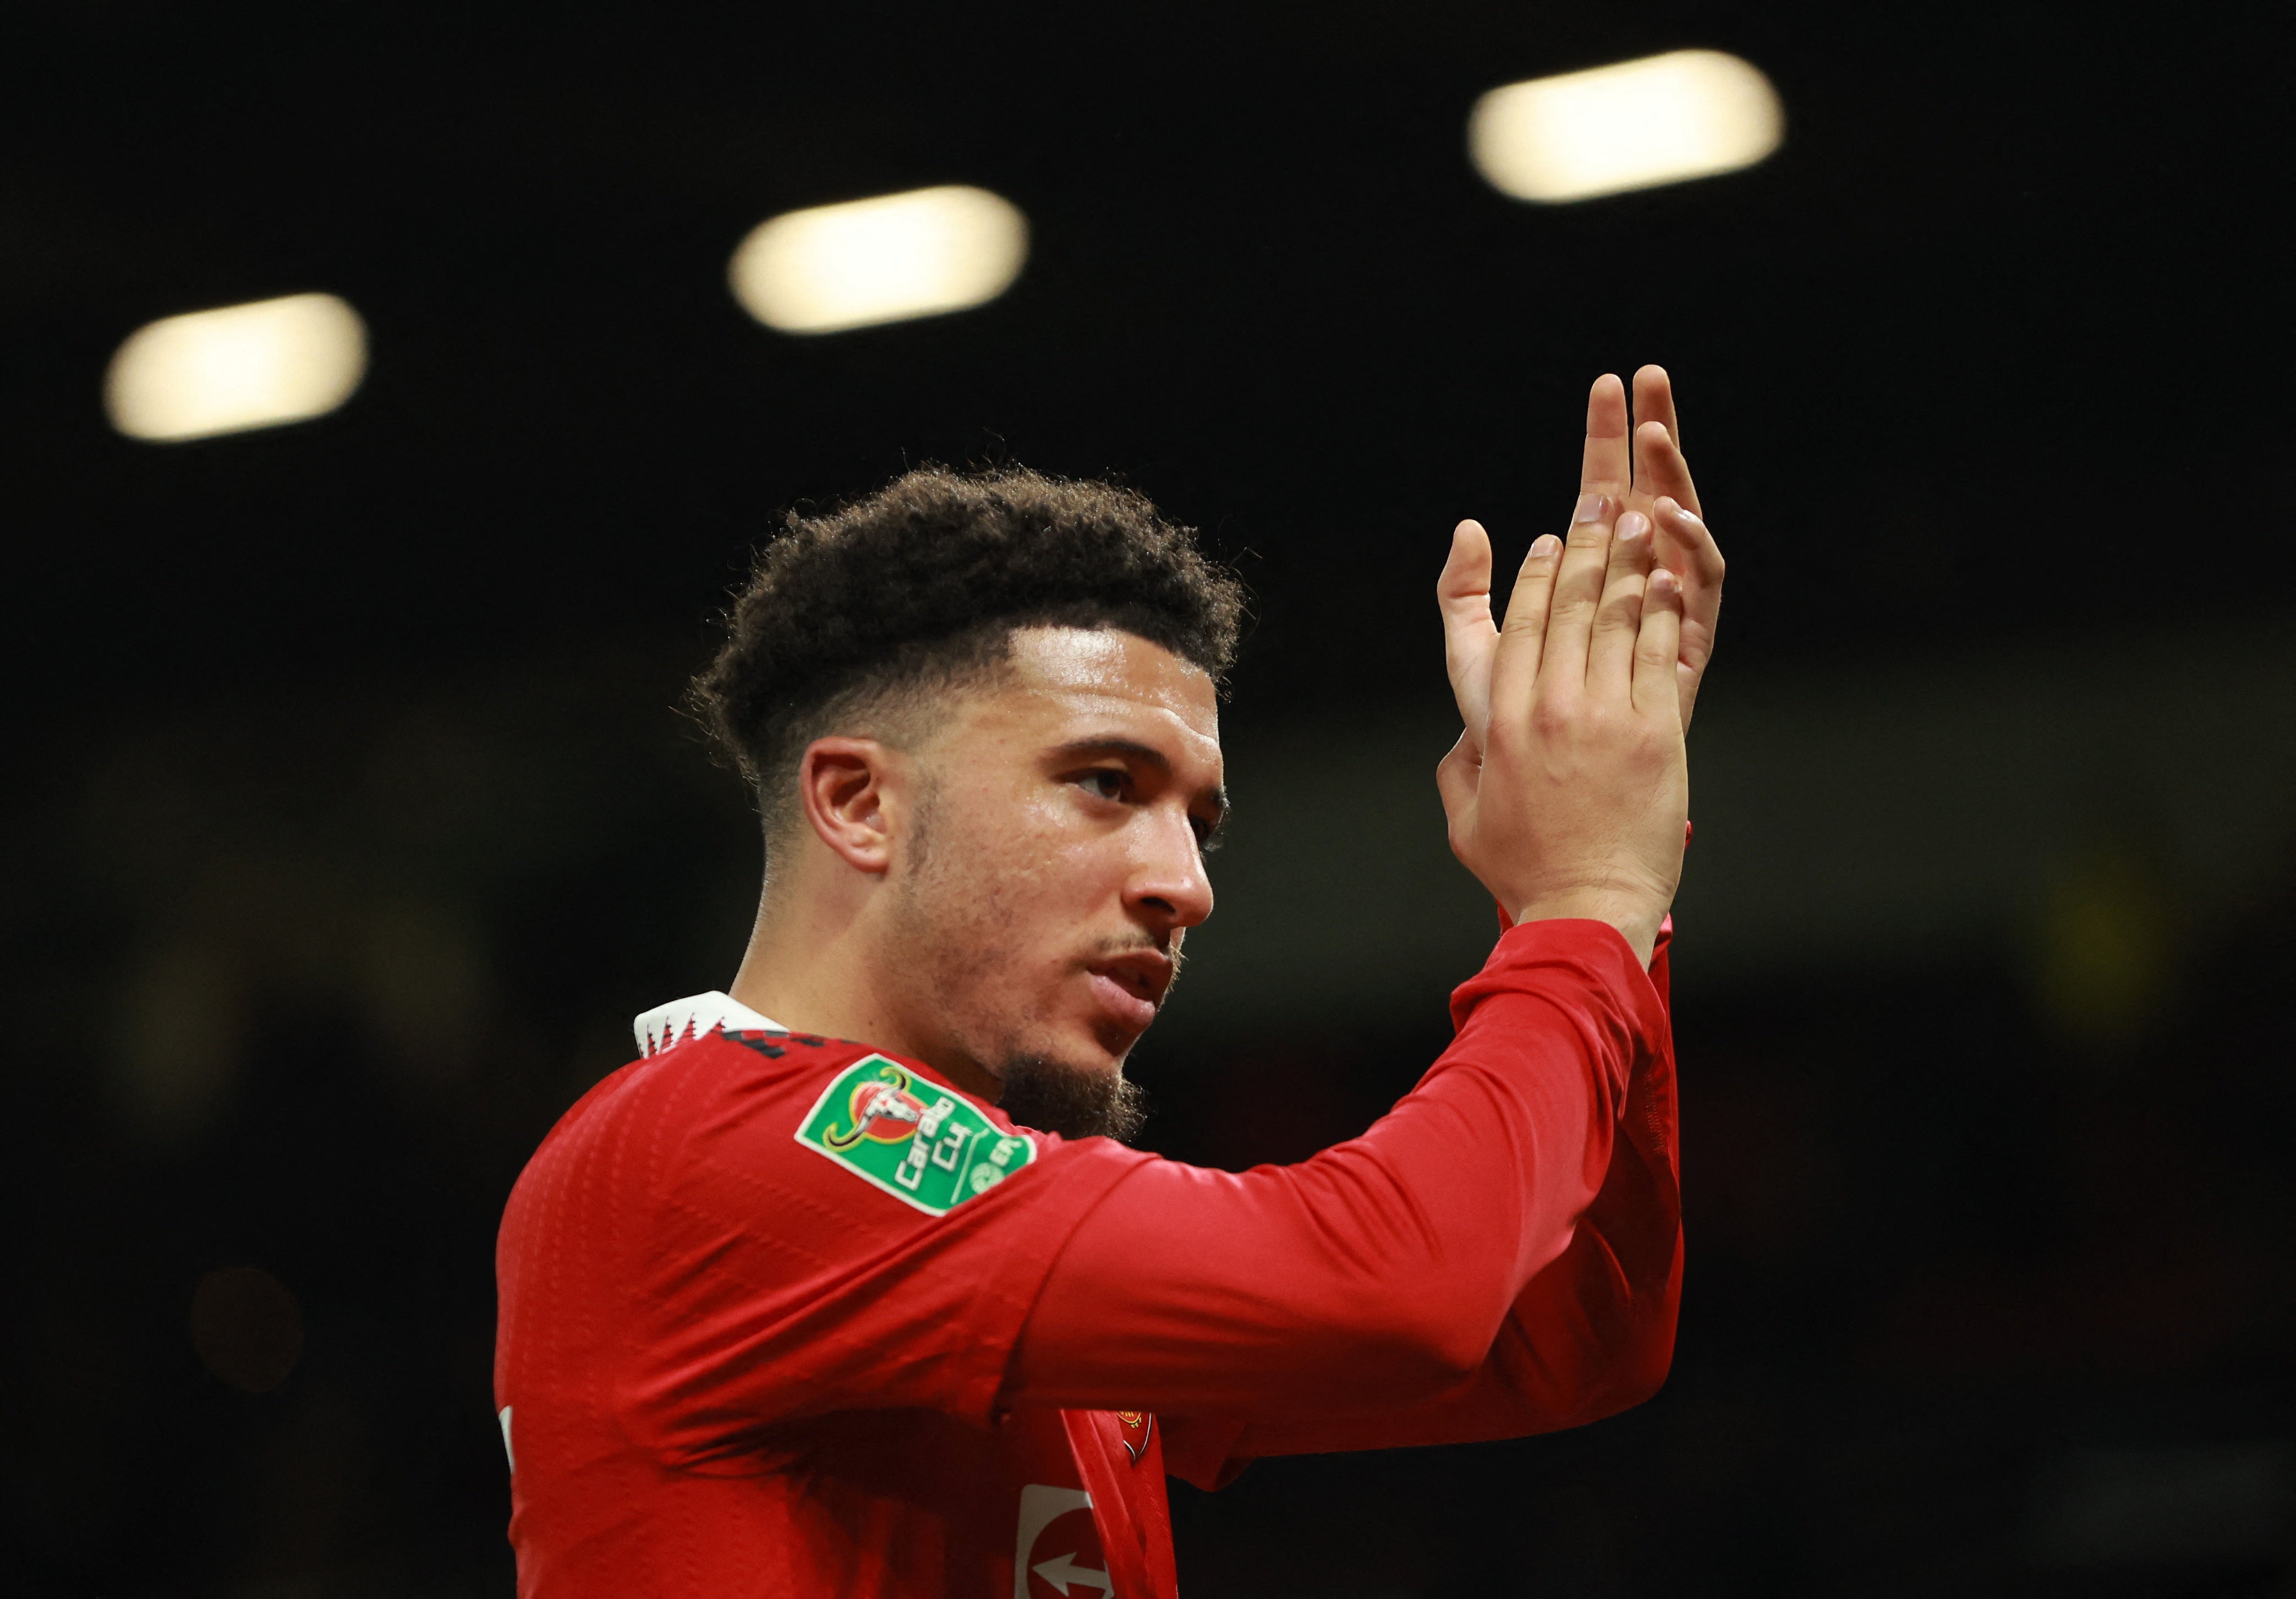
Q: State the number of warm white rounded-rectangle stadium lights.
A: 3